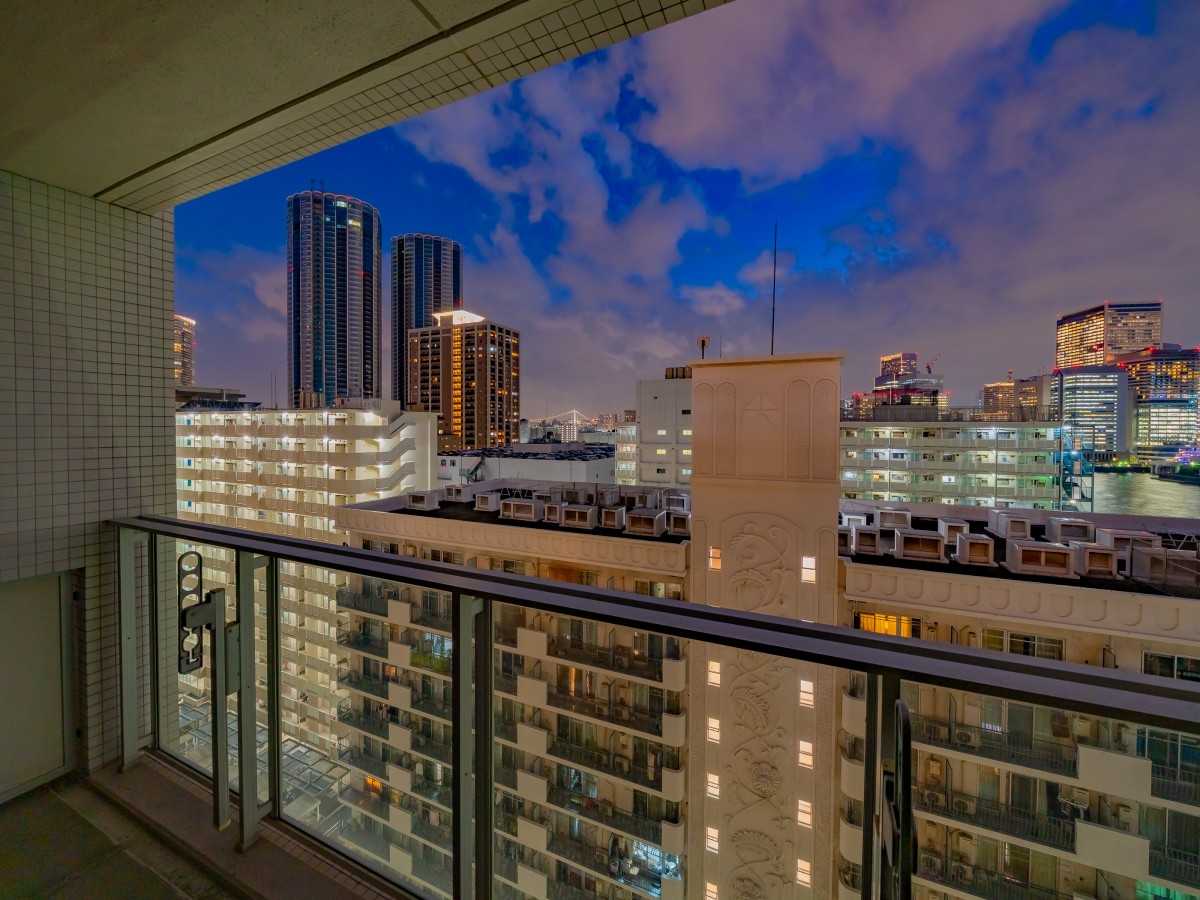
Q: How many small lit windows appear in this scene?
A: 11